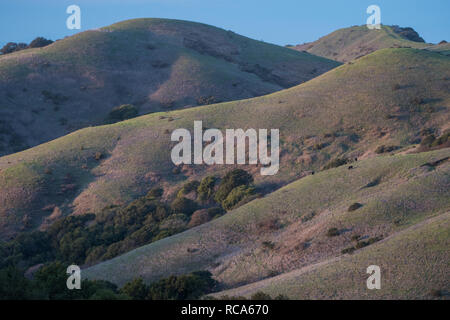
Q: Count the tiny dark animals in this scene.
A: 3